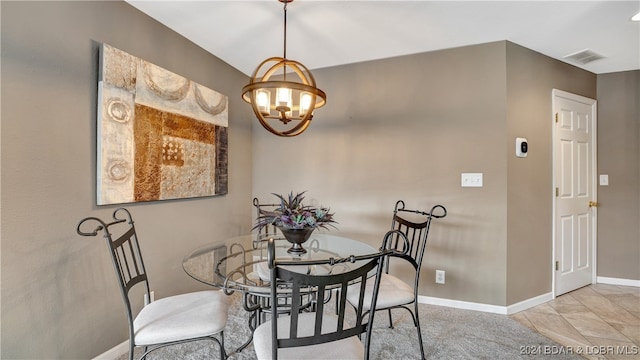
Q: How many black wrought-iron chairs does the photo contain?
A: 4